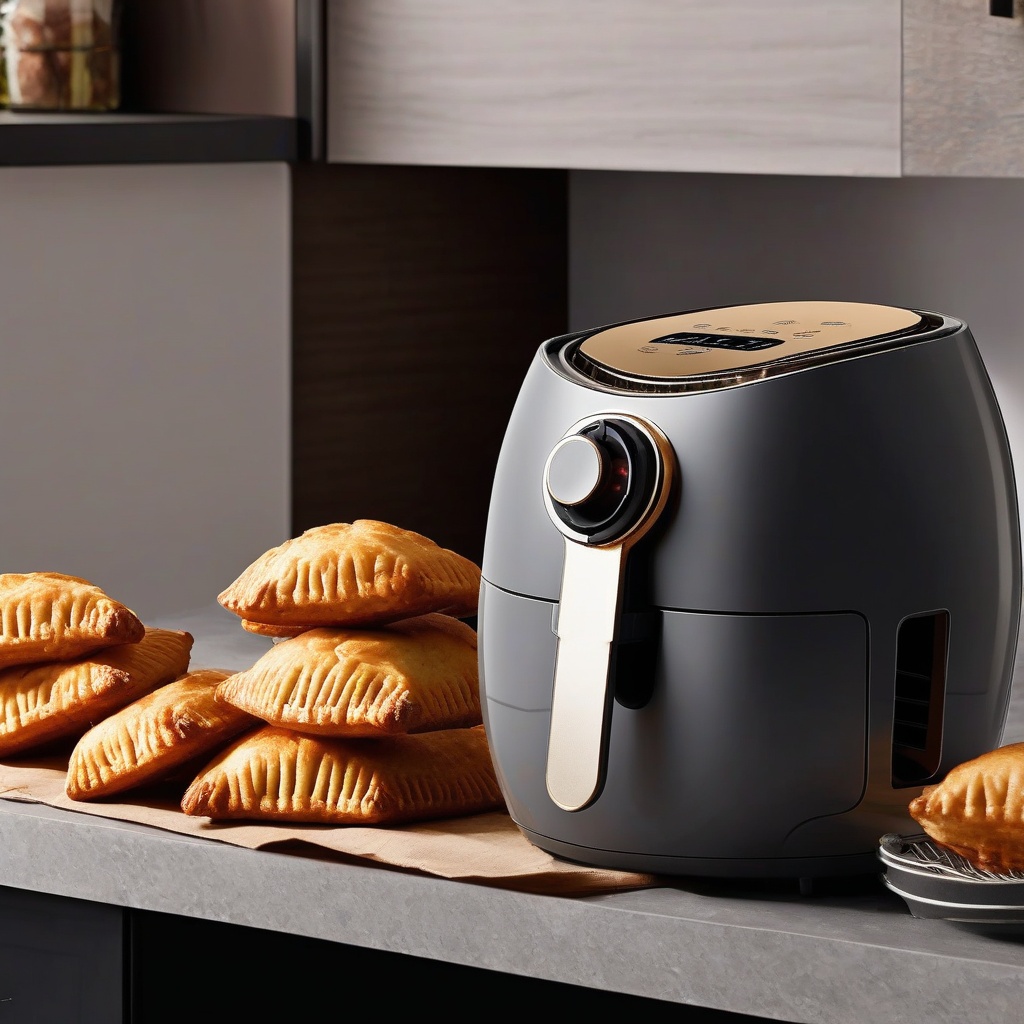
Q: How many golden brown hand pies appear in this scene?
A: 7